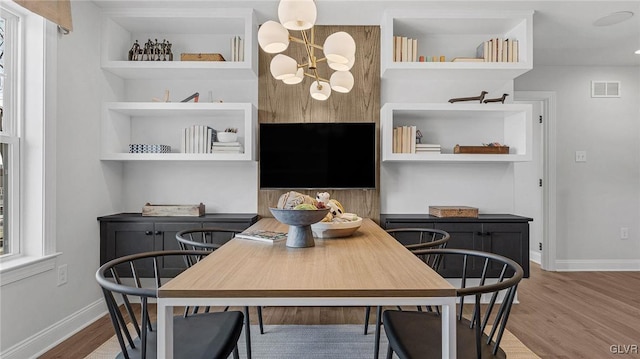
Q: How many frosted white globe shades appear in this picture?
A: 8